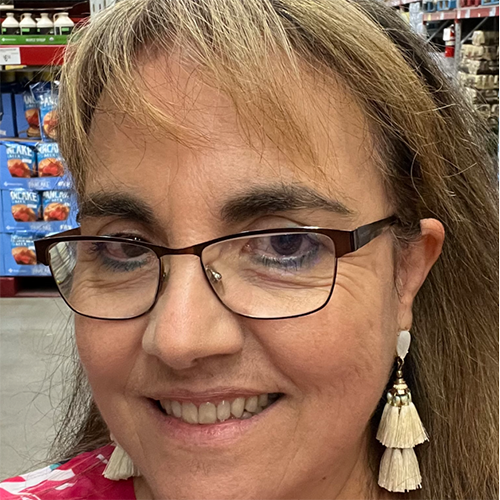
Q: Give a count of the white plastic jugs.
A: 4